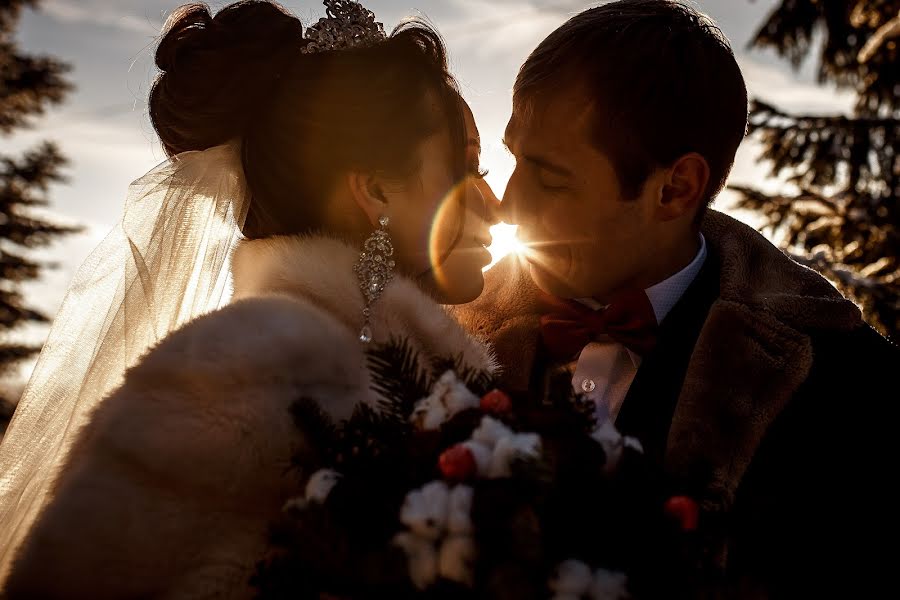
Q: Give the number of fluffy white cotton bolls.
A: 6